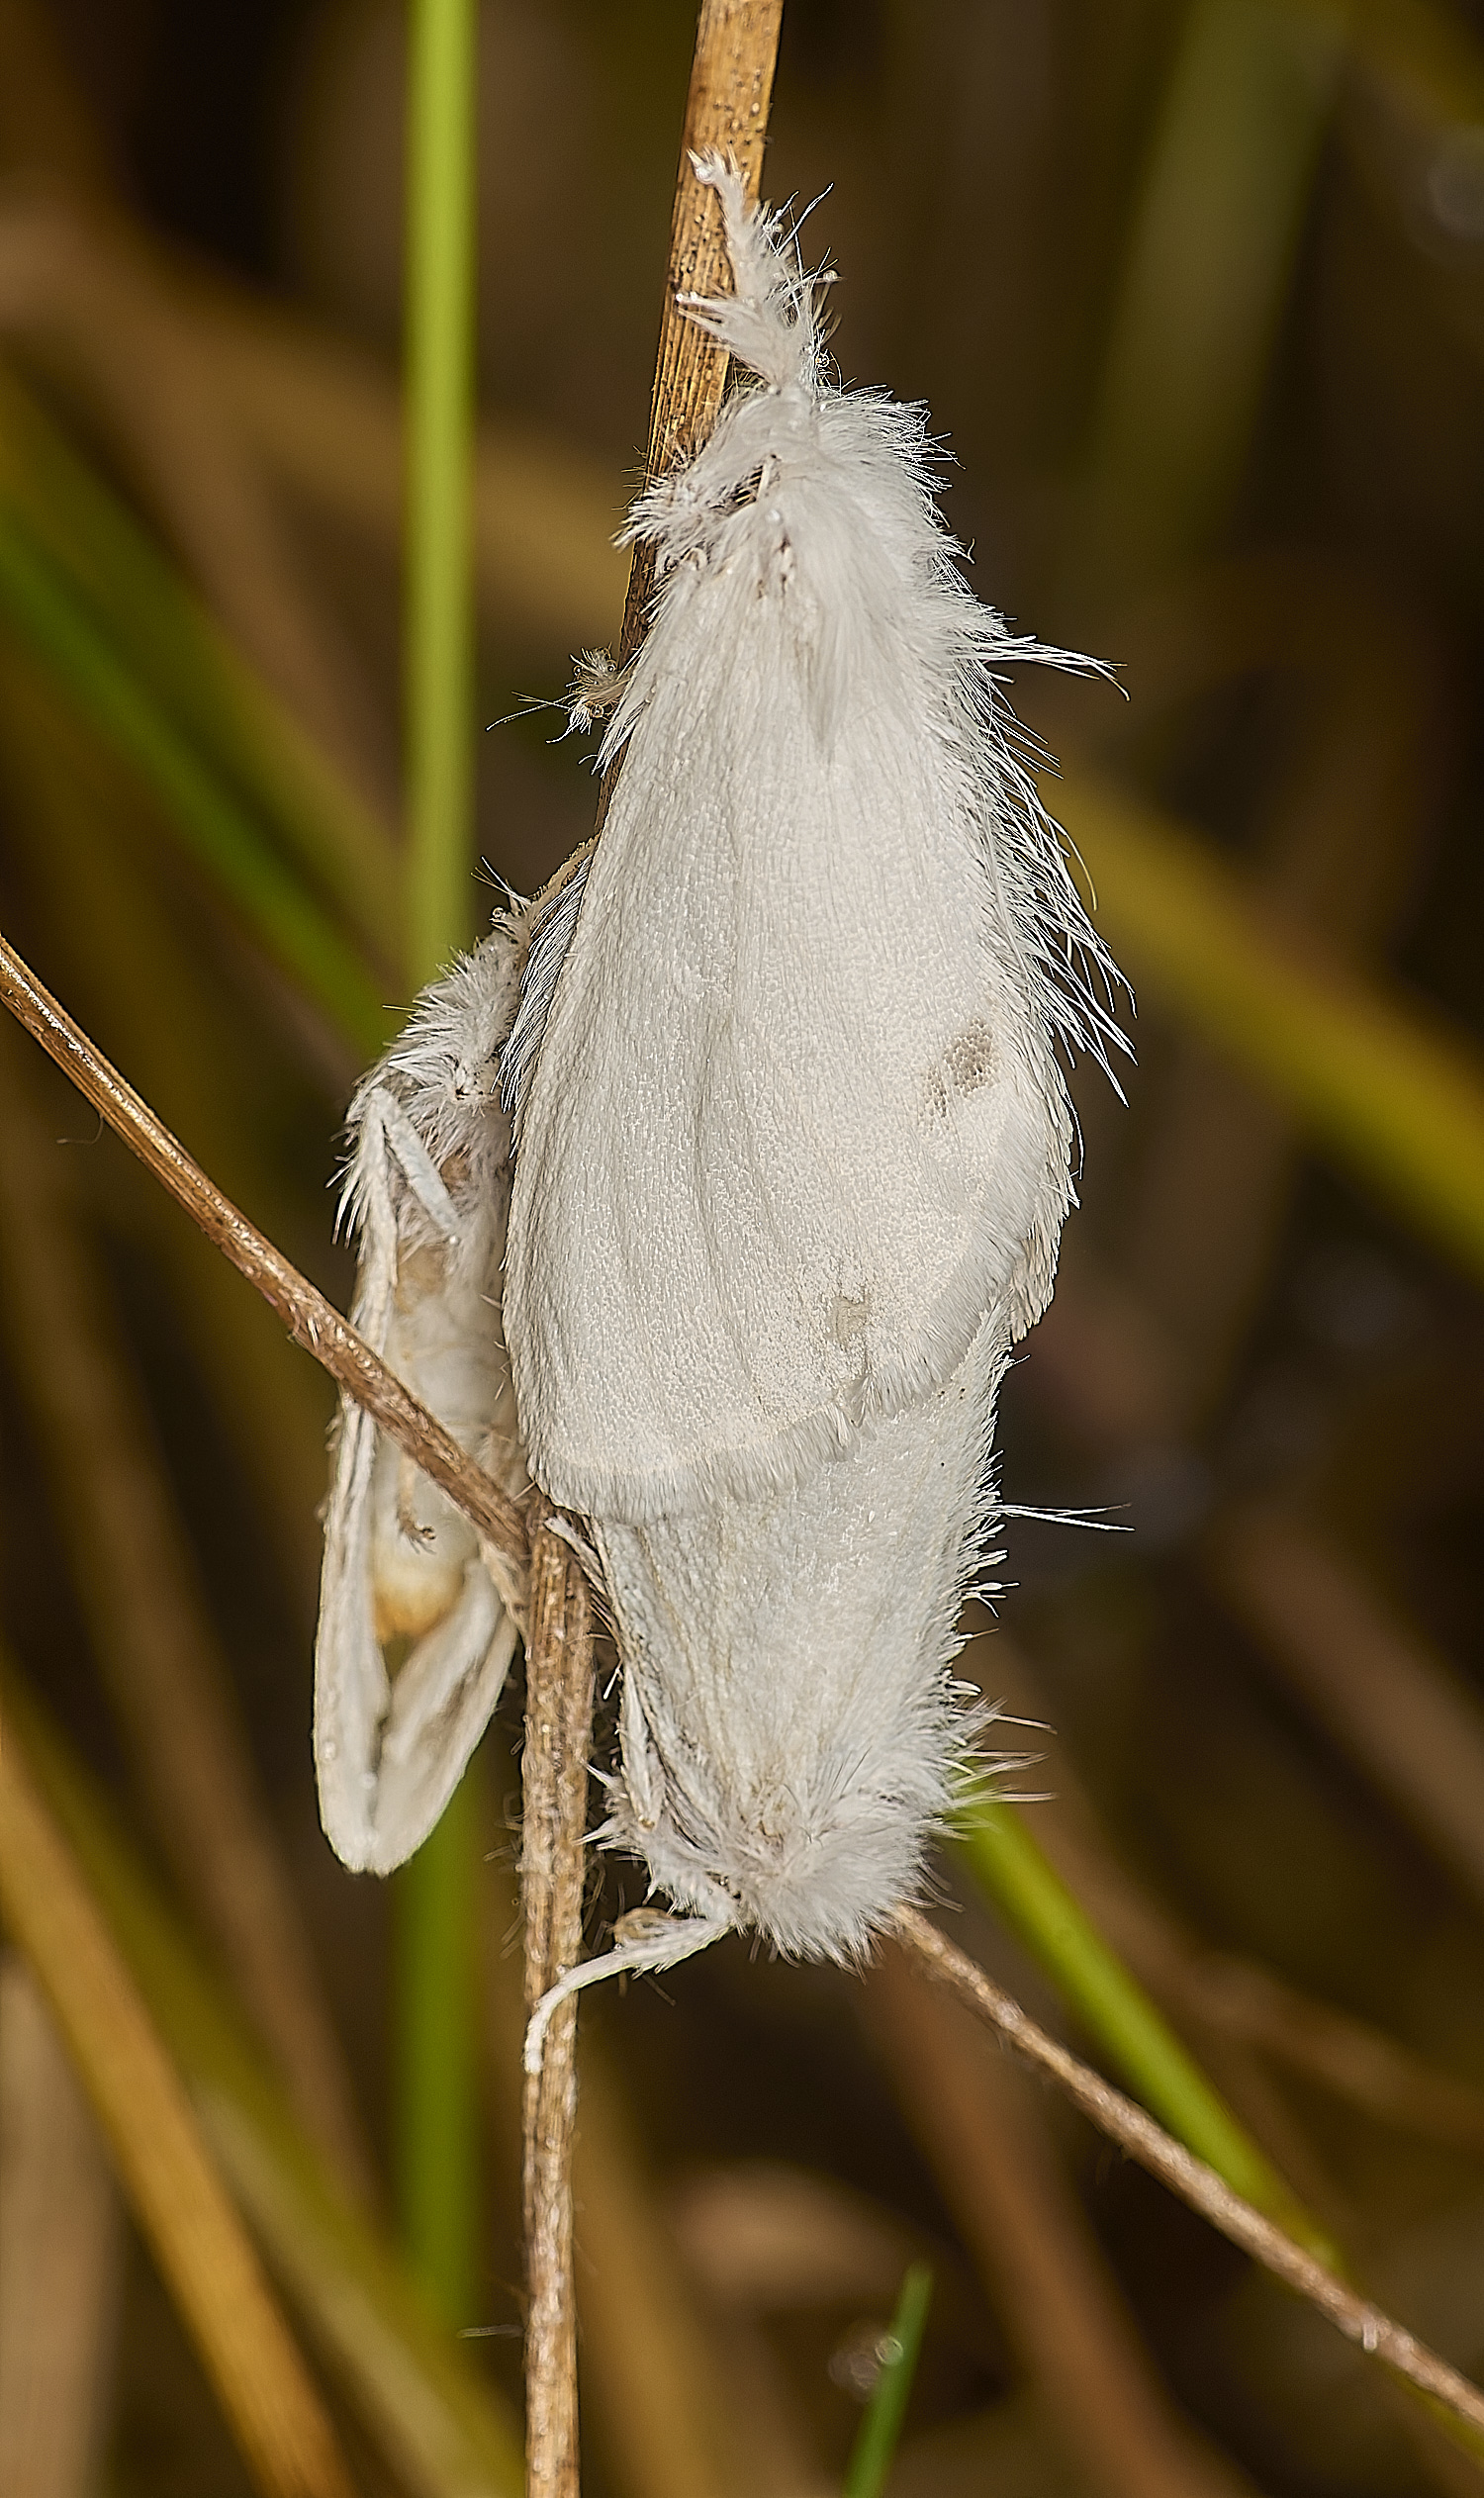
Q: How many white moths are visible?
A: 3